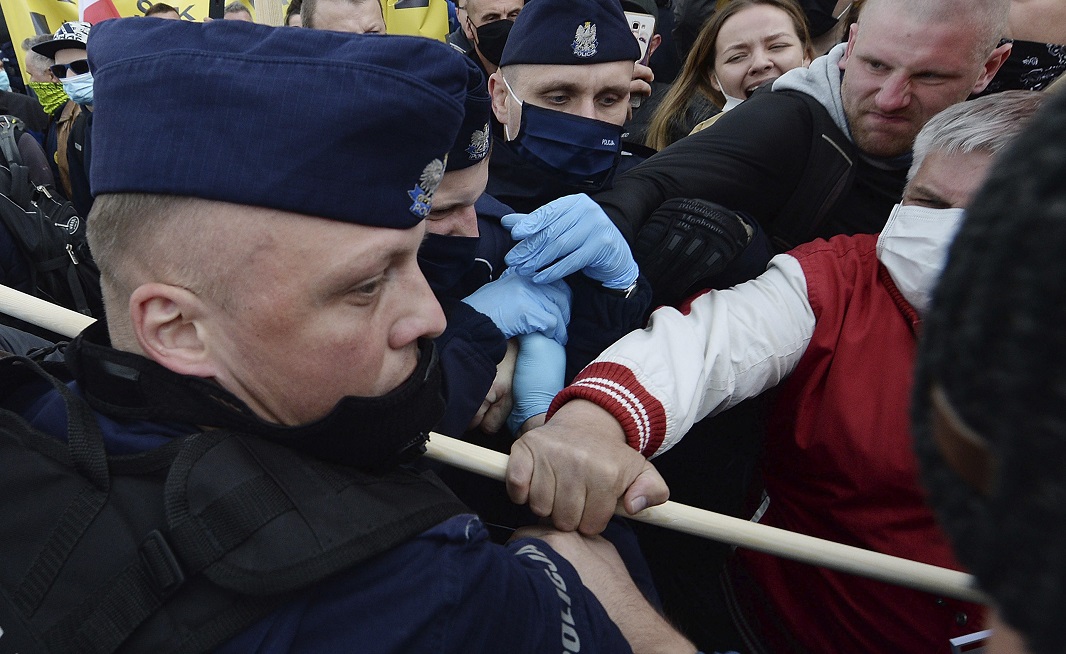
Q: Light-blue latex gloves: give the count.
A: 3